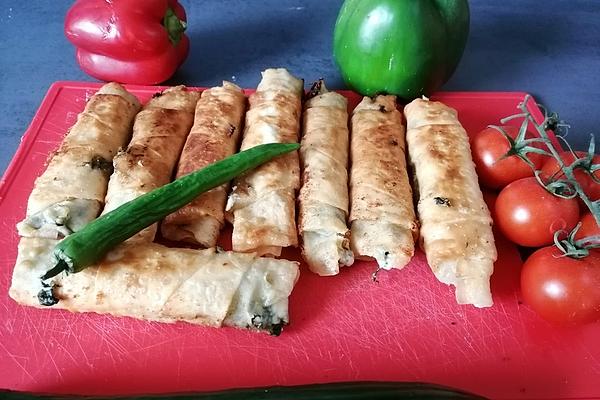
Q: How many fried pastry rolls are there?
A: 8